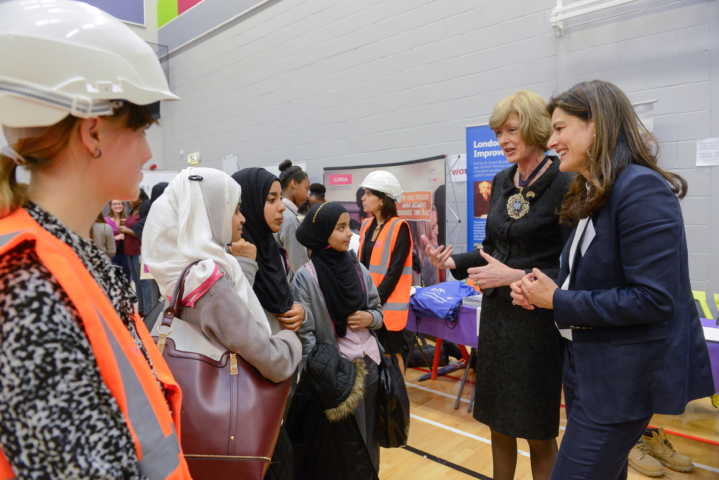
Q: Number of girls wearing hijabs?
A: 3